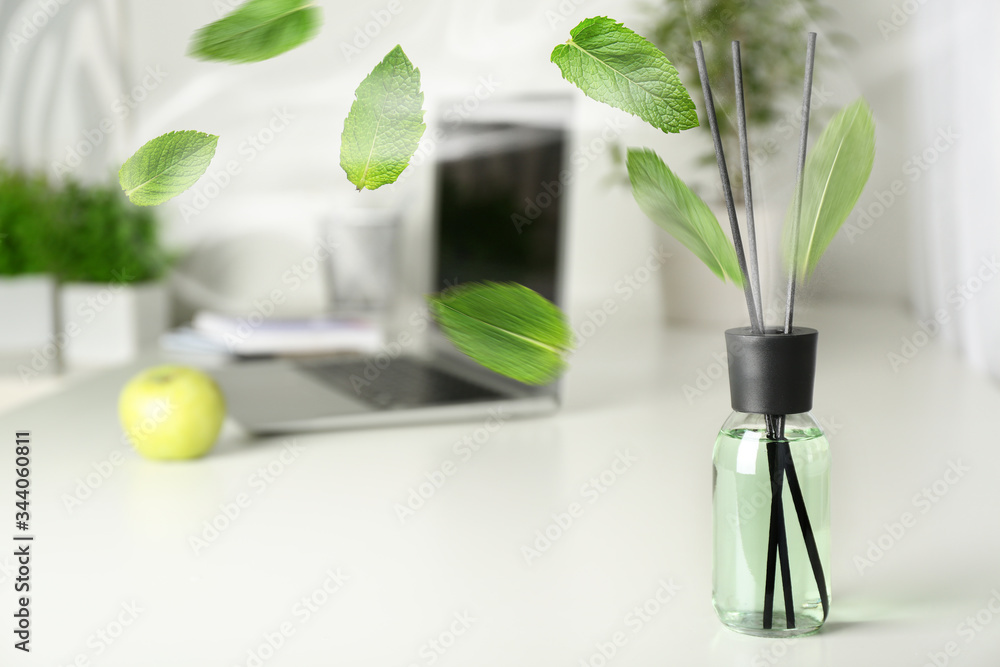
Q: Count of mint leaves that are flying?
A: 7